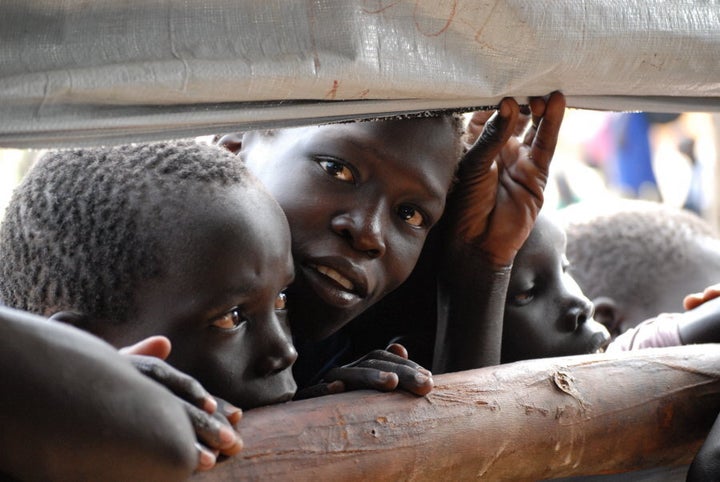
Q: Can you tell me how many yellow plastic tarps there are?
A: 0